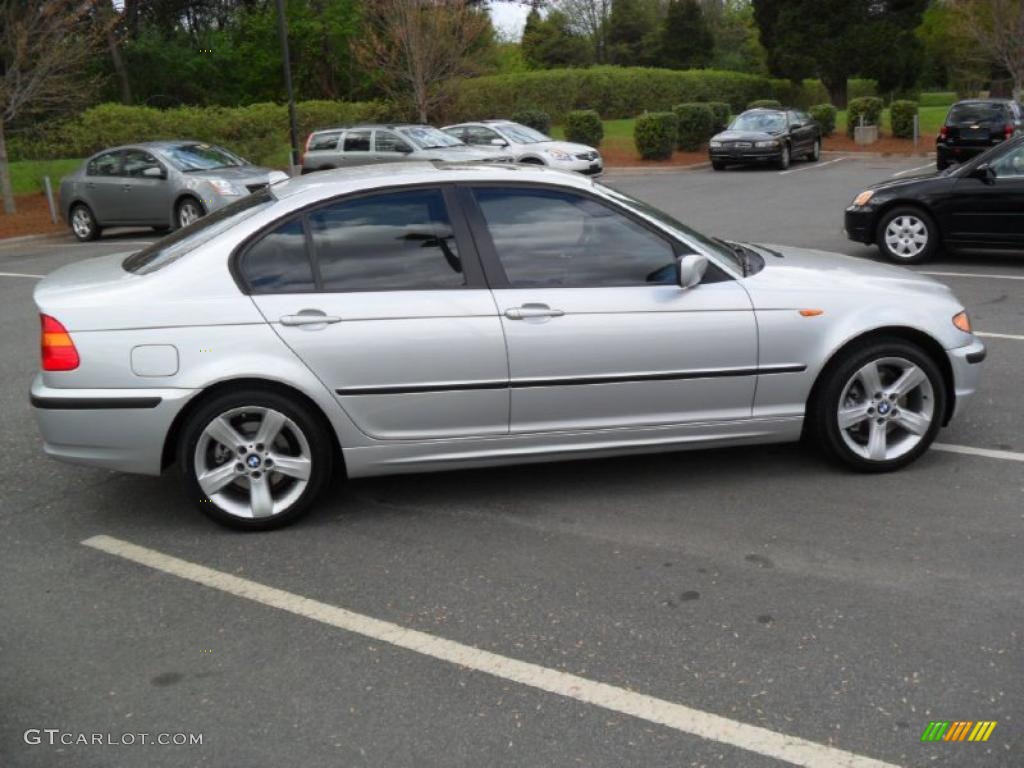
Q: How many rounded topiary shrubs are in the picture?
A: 9